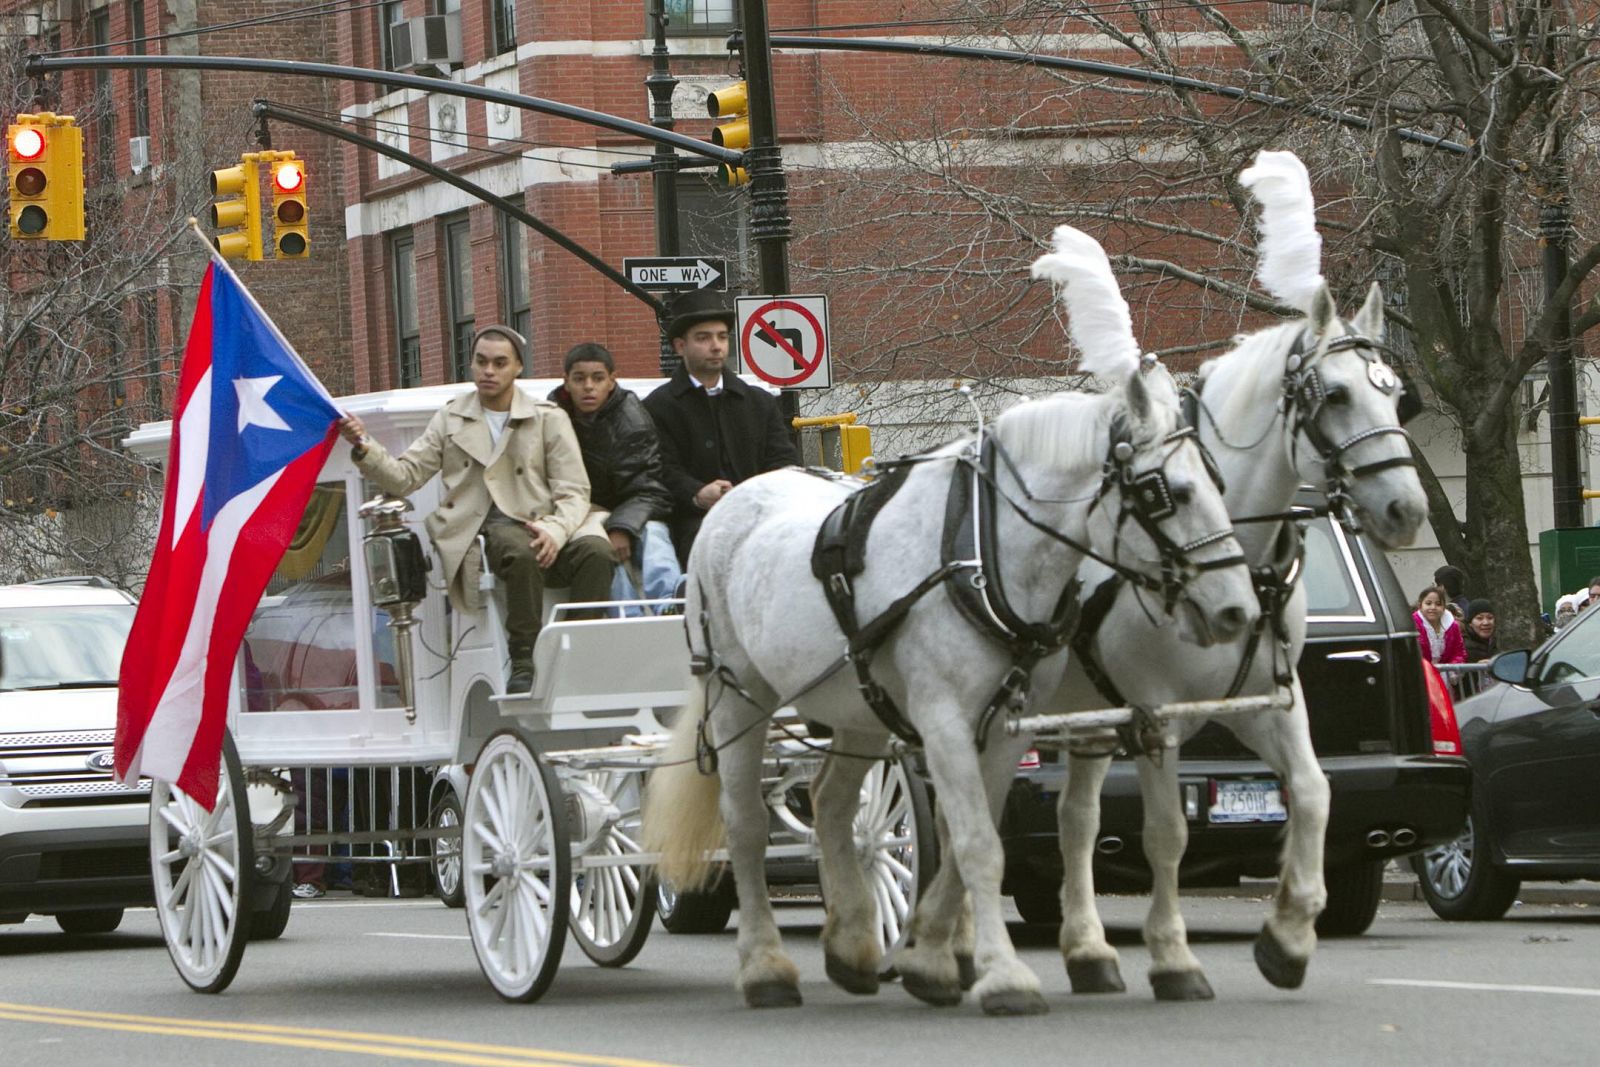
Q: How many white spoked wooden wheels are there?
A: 4